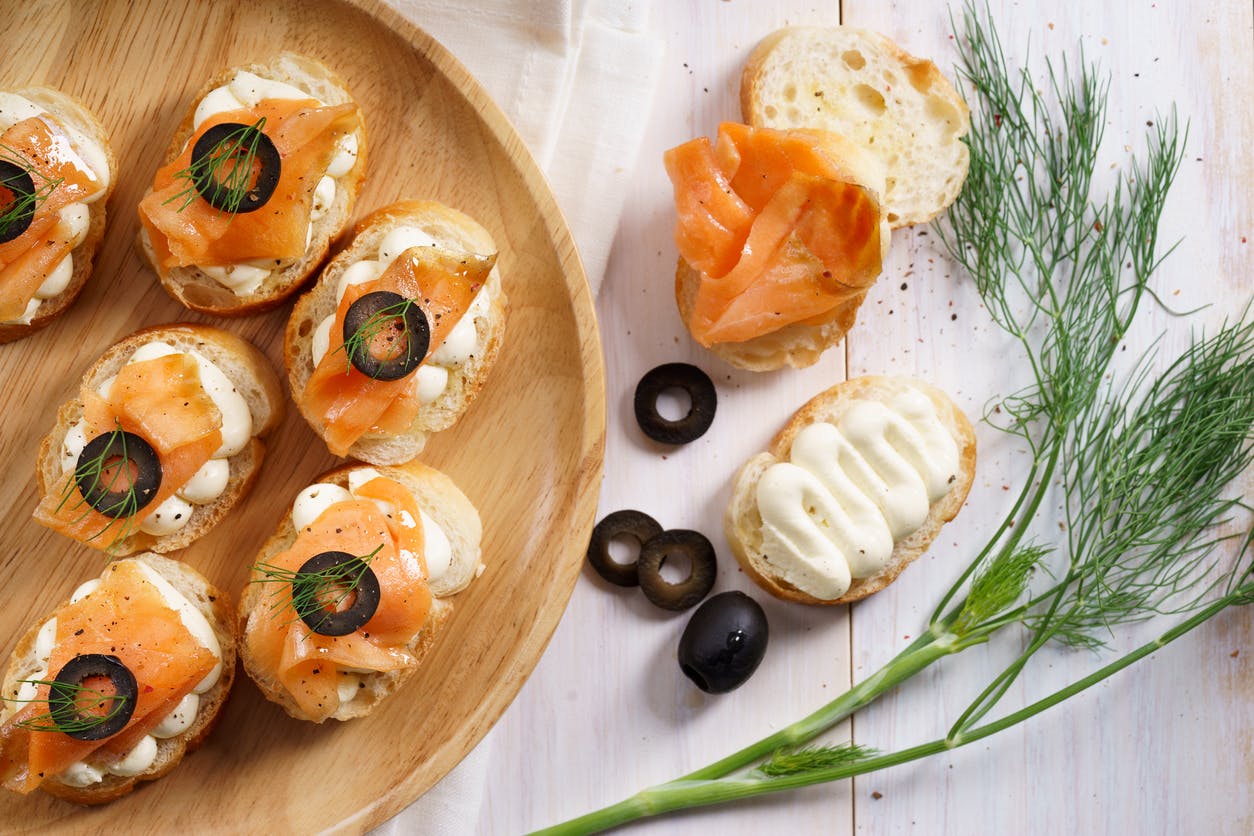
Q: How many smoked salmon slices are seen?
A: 7